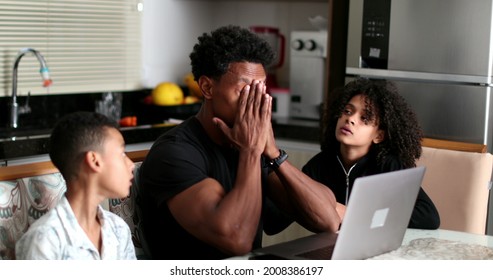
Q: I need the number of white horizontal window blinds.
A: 1